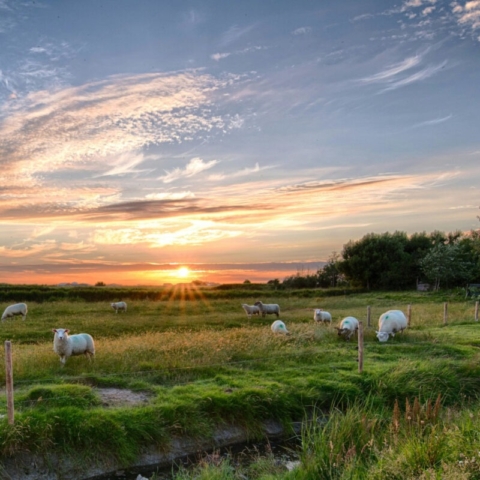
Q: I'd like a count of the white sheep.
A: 9